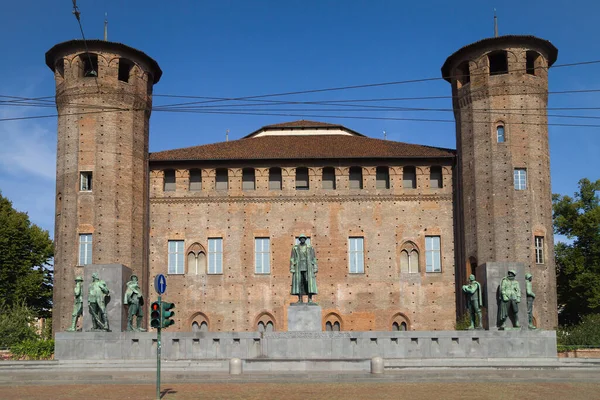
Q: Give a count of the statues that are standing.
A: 7